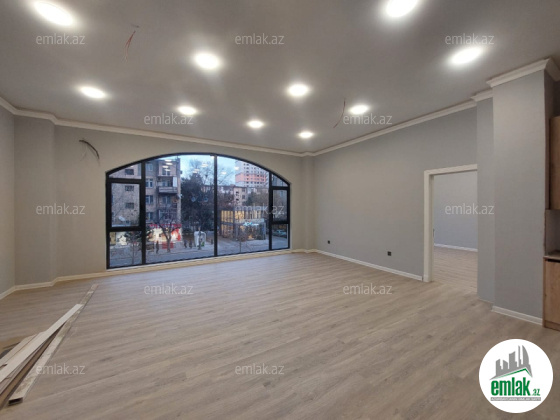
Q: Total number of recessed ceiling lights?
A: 10